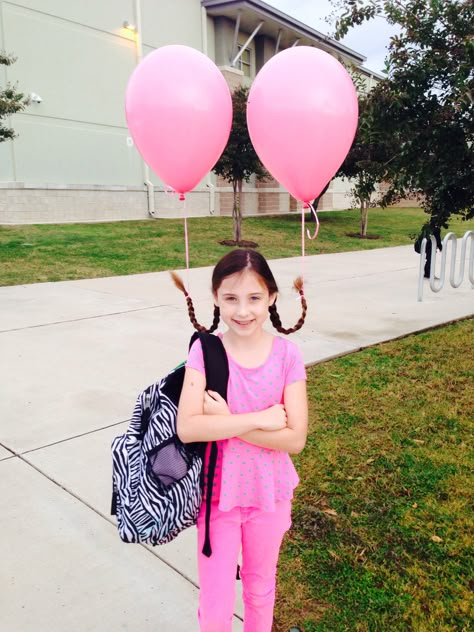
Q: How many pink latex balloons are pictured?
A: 2